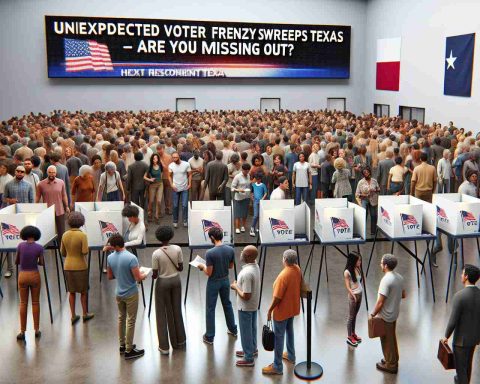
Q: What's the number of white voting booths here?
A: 7